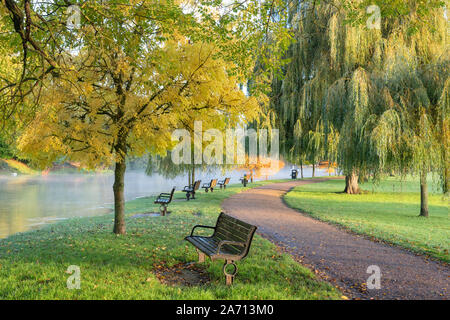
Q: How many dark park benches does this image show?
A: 6